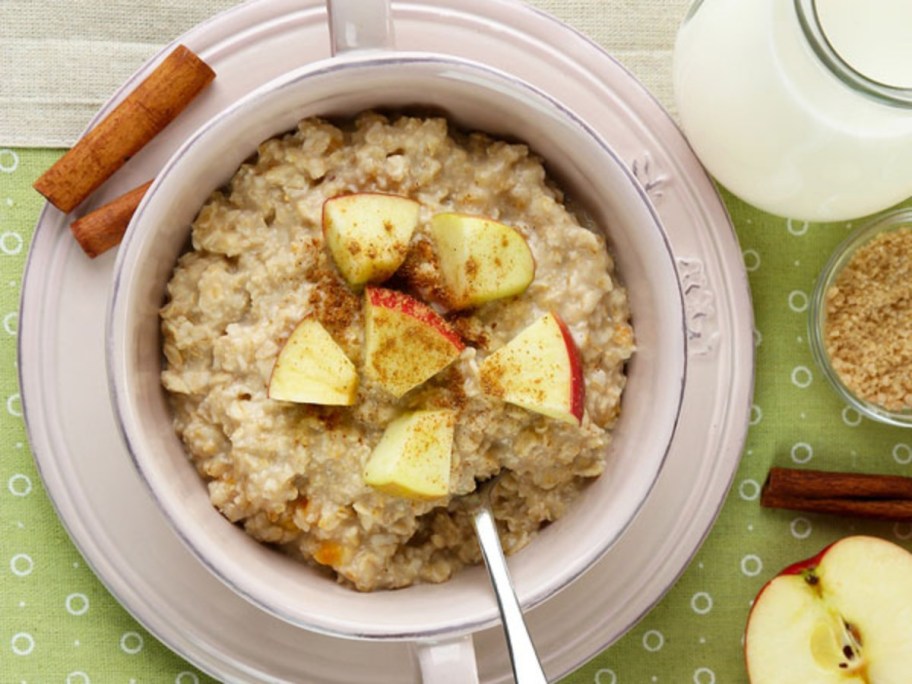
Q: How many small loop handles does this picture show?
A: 2